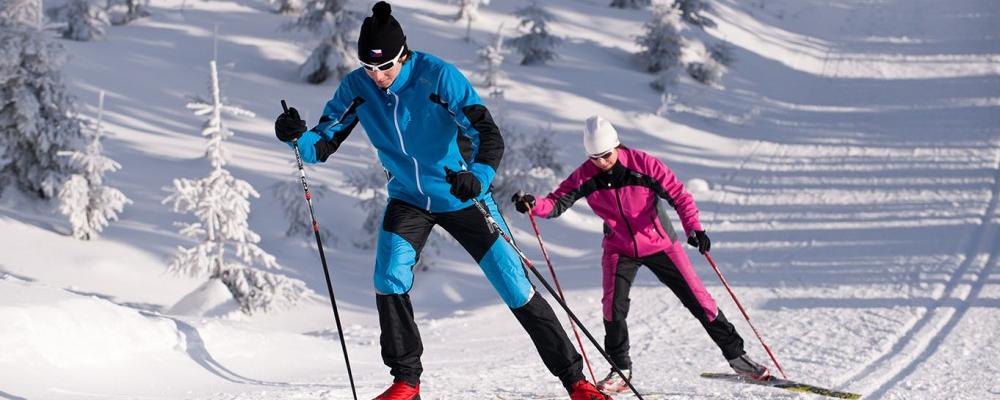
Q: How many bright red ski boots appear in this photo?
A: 2